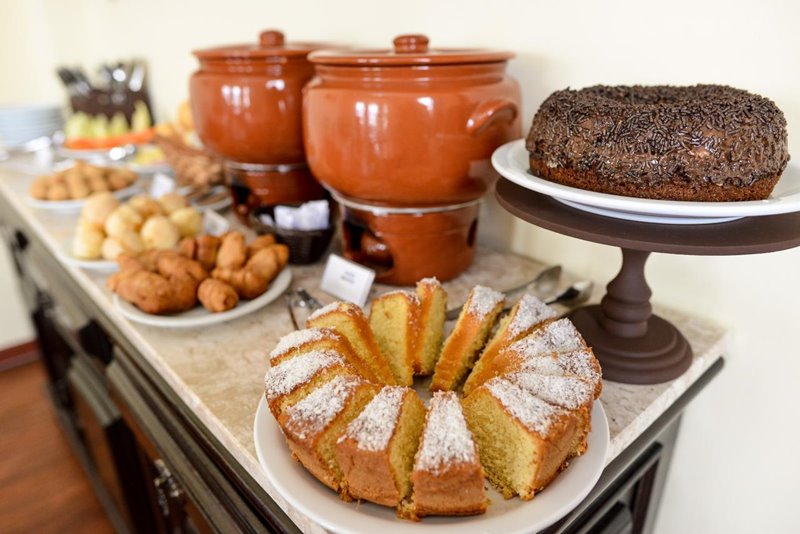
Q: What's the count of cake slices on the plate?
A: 14